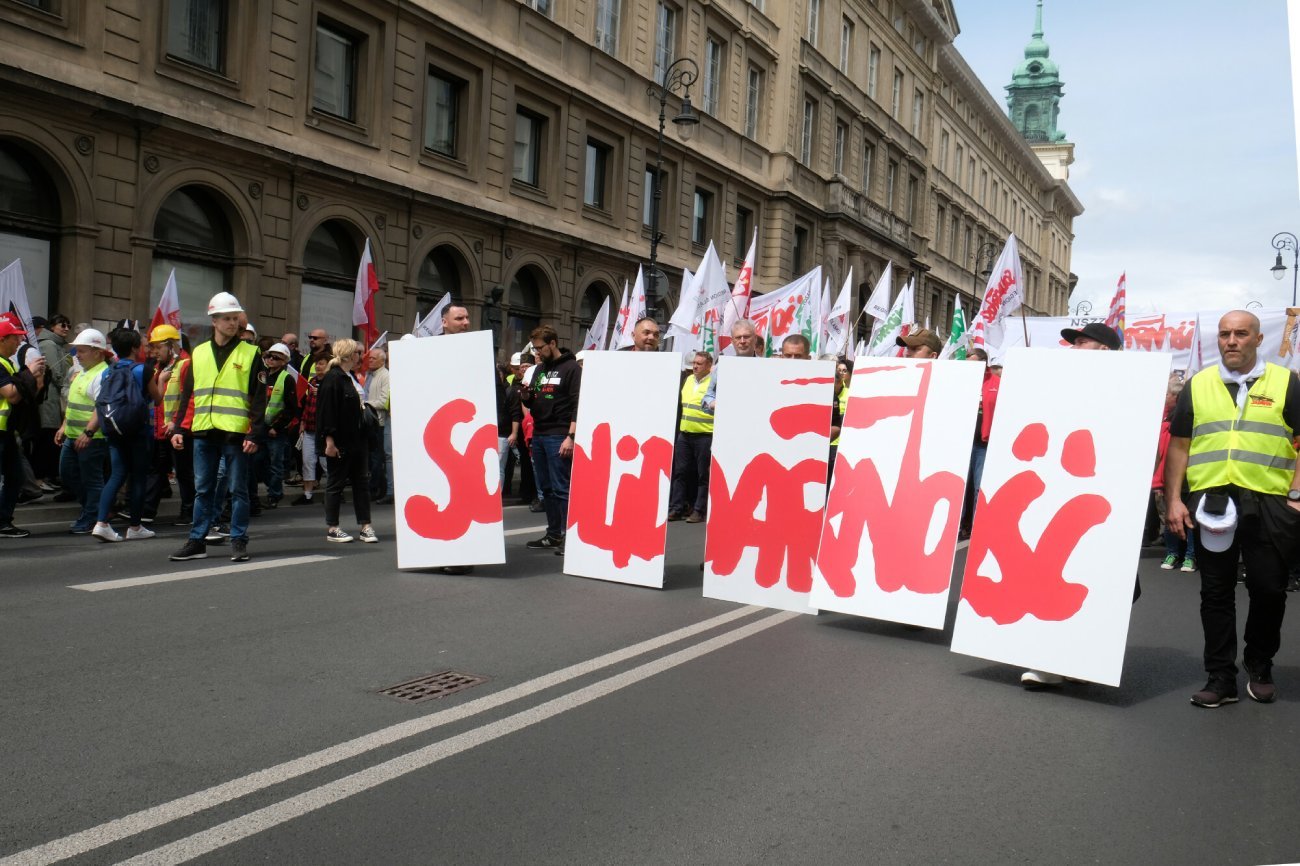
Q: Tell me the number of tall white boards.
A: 5